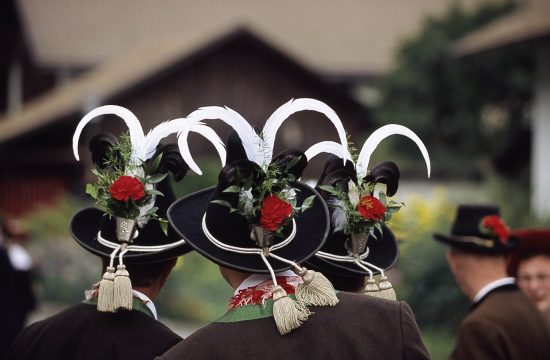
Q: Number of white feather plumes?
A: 6